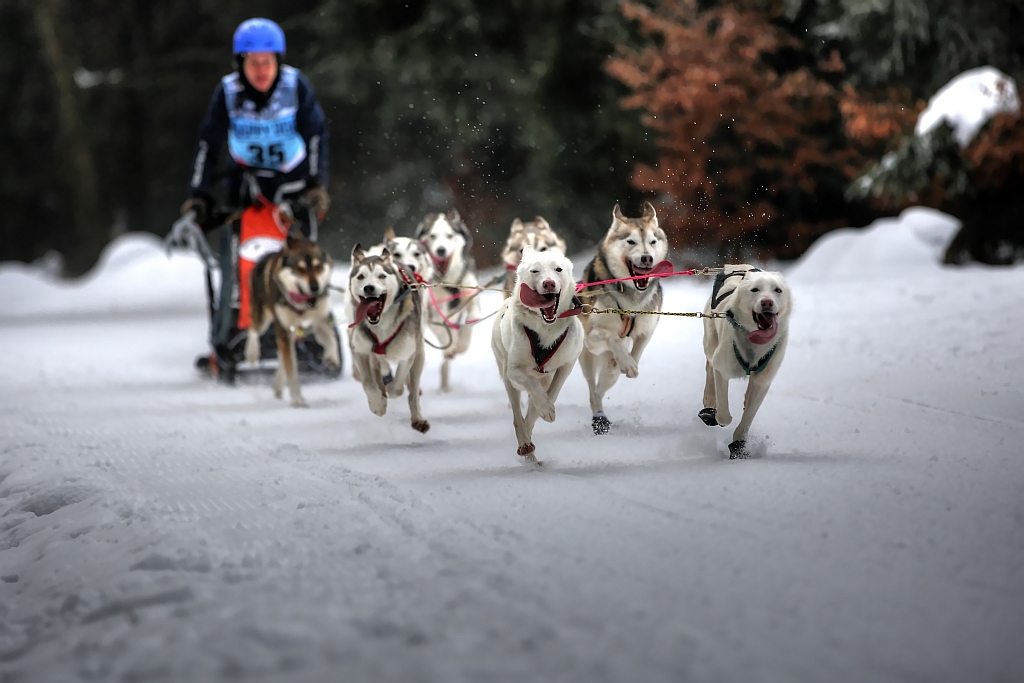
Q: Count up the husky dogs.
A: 8